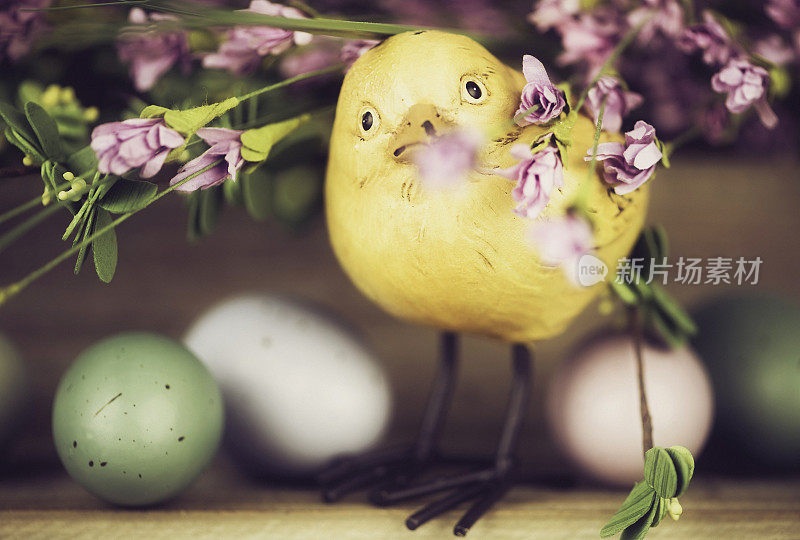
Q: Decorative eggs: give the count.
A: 5